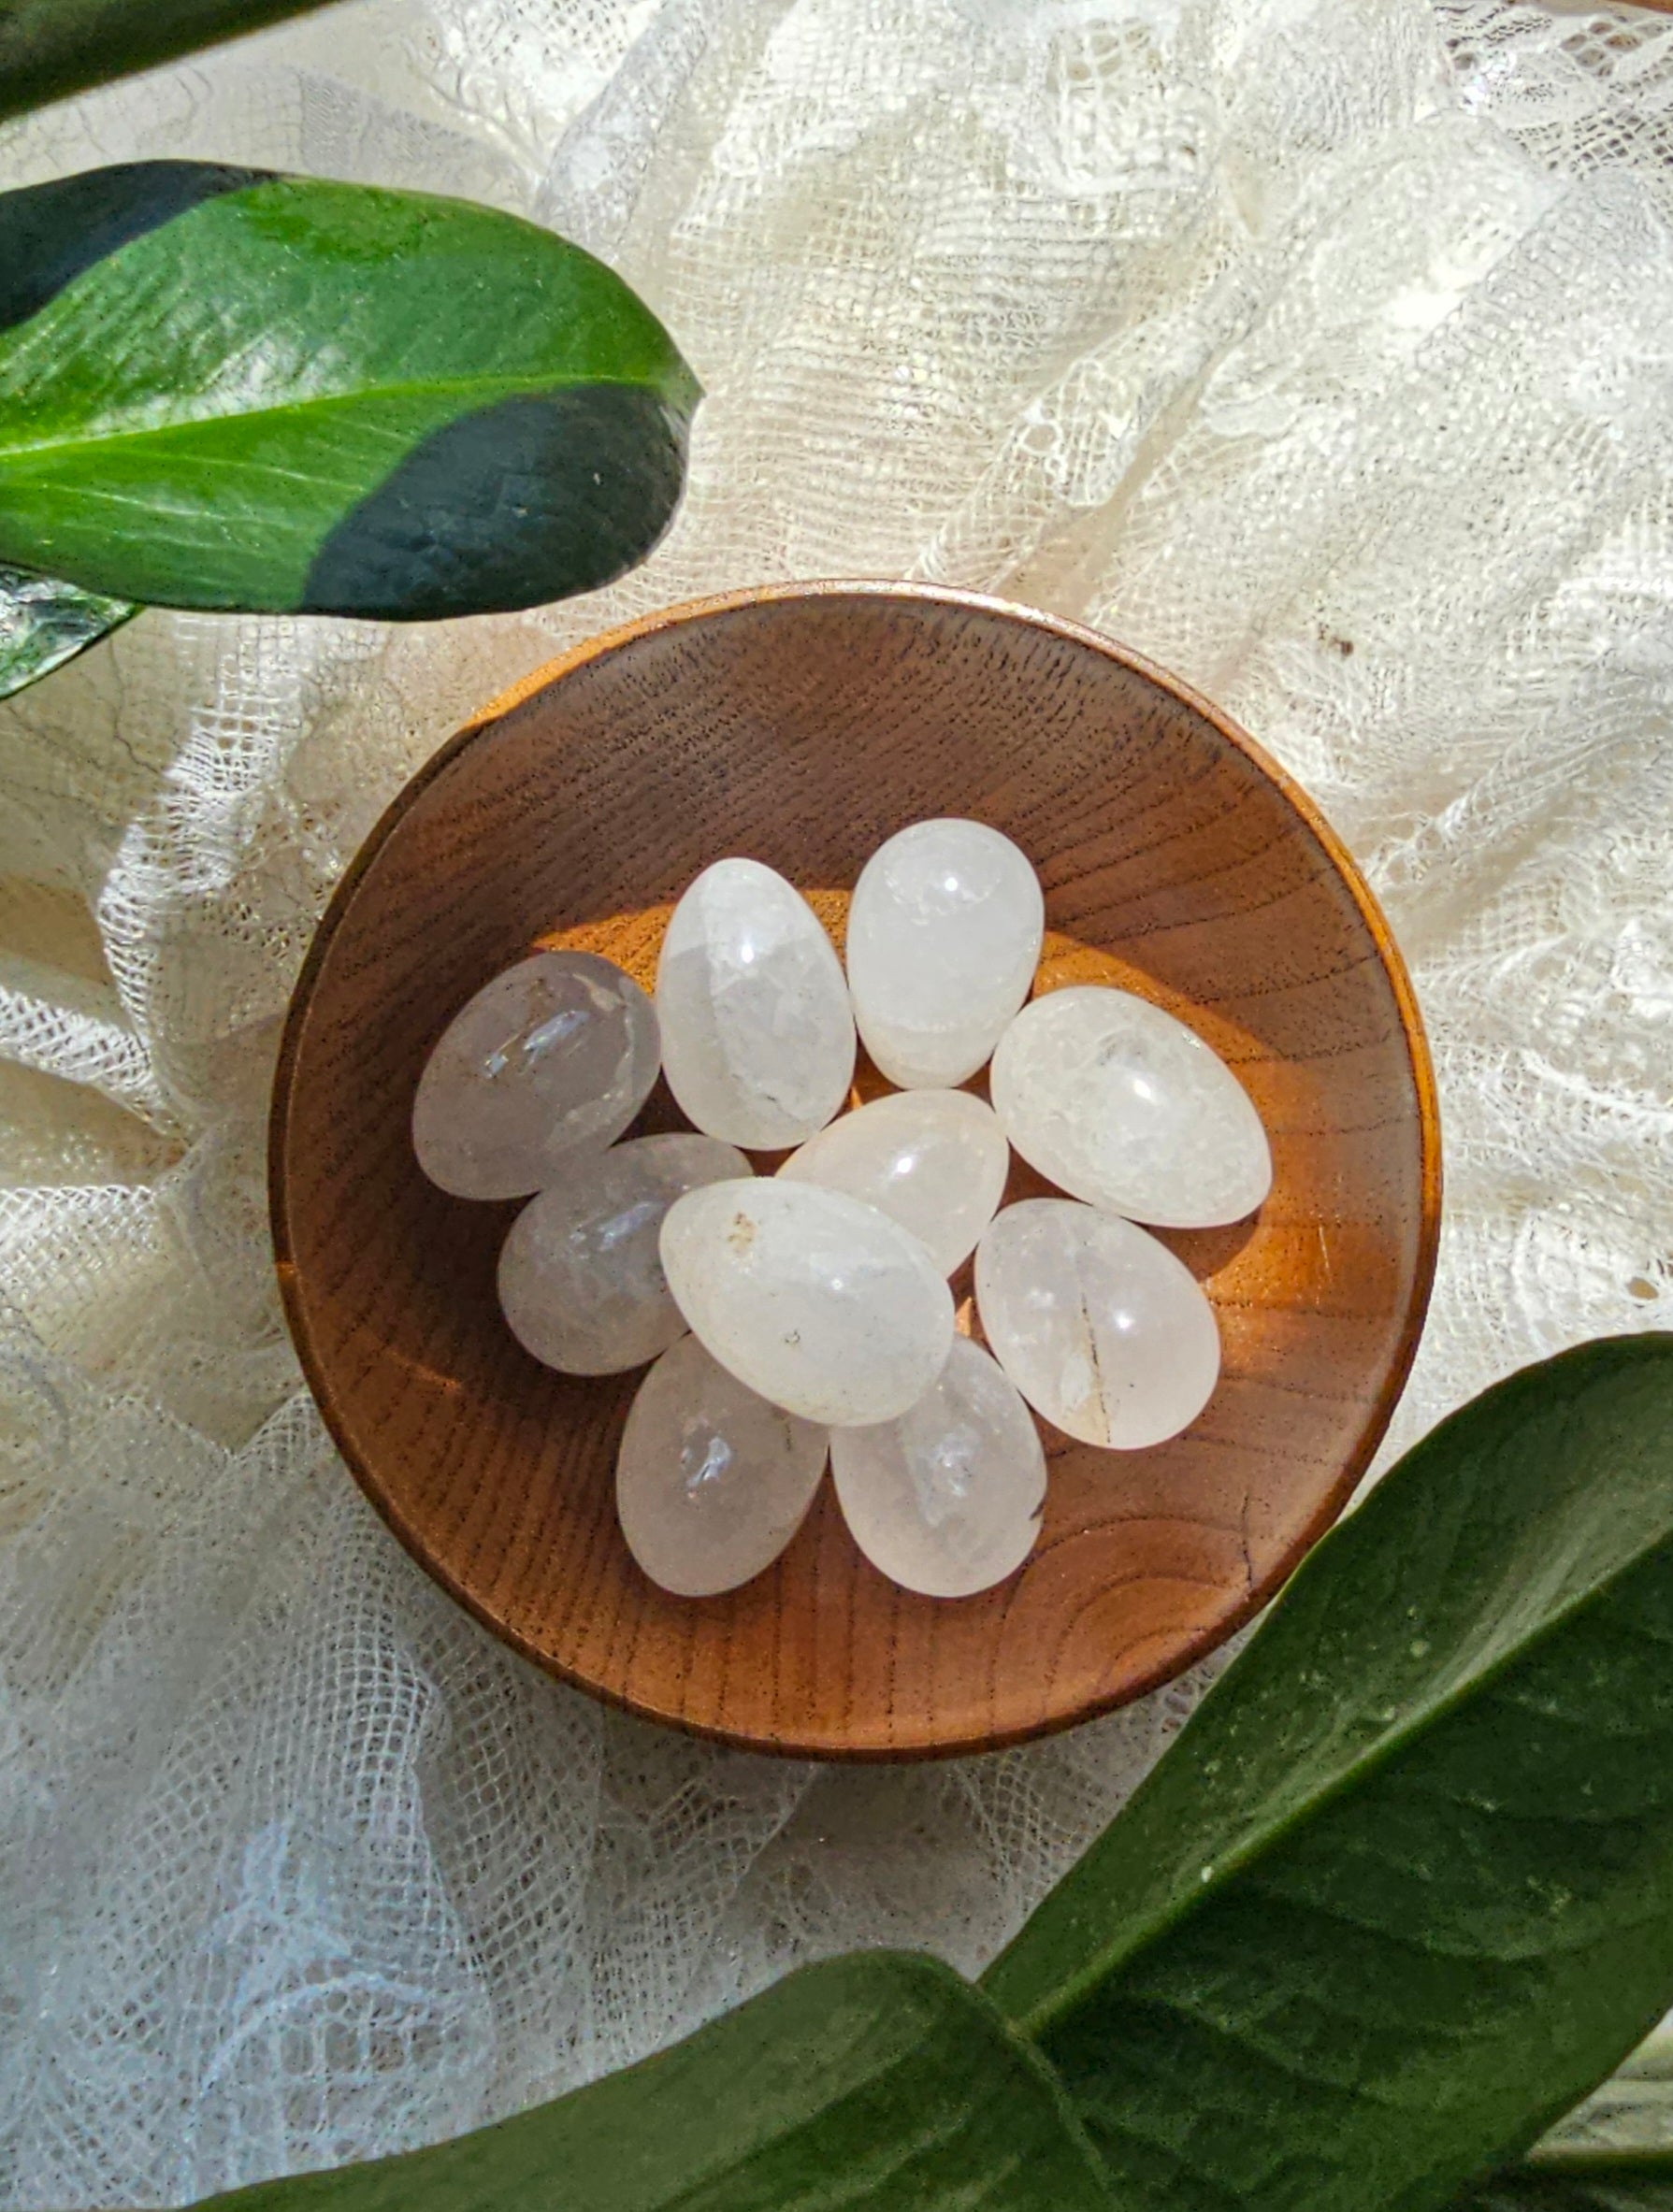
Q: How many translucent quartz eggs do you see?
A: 10